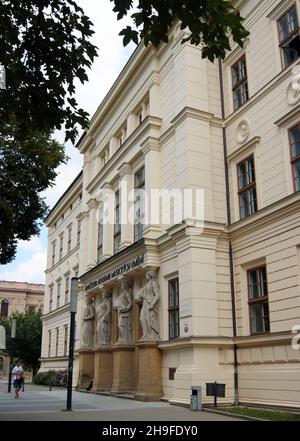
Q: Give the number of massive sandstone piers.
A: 4